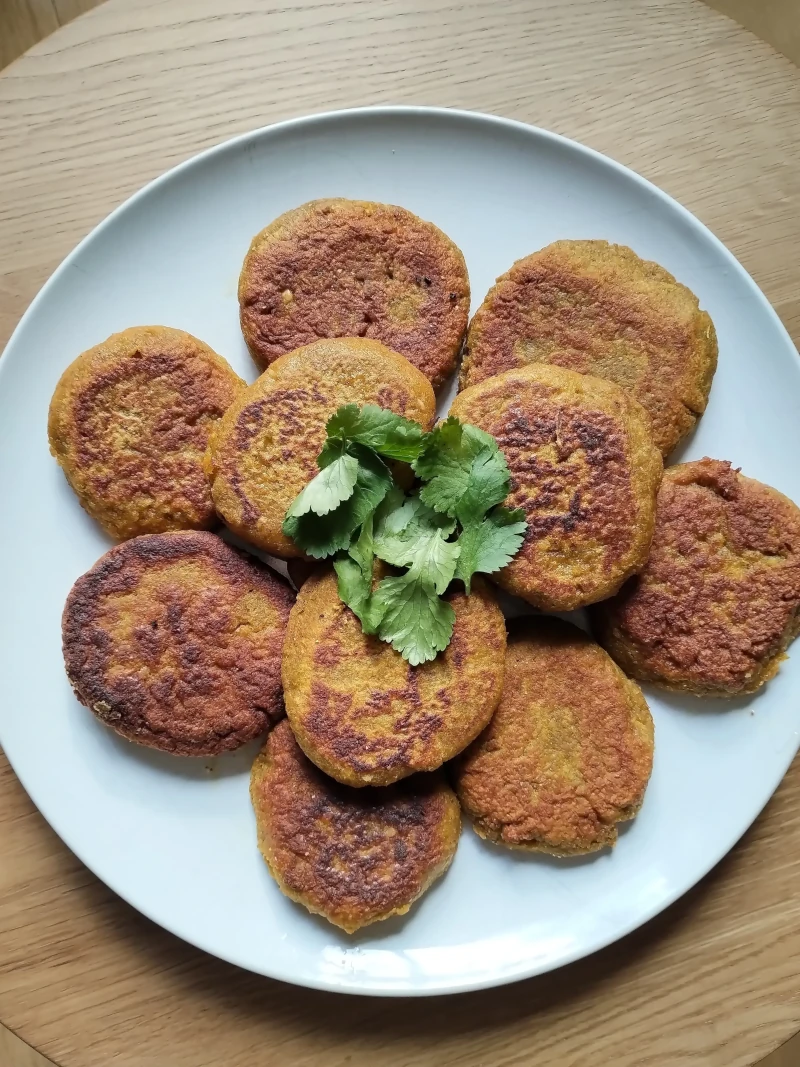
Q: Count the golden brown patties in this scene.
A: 10